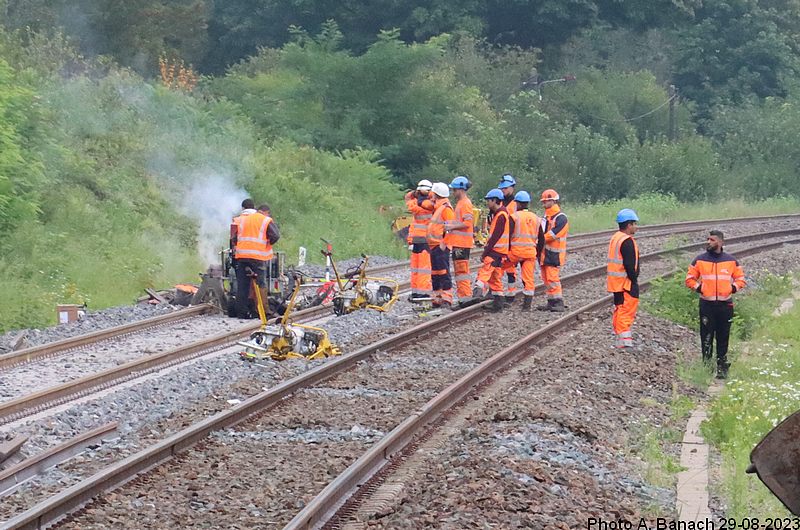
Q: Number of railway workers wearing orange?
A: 11